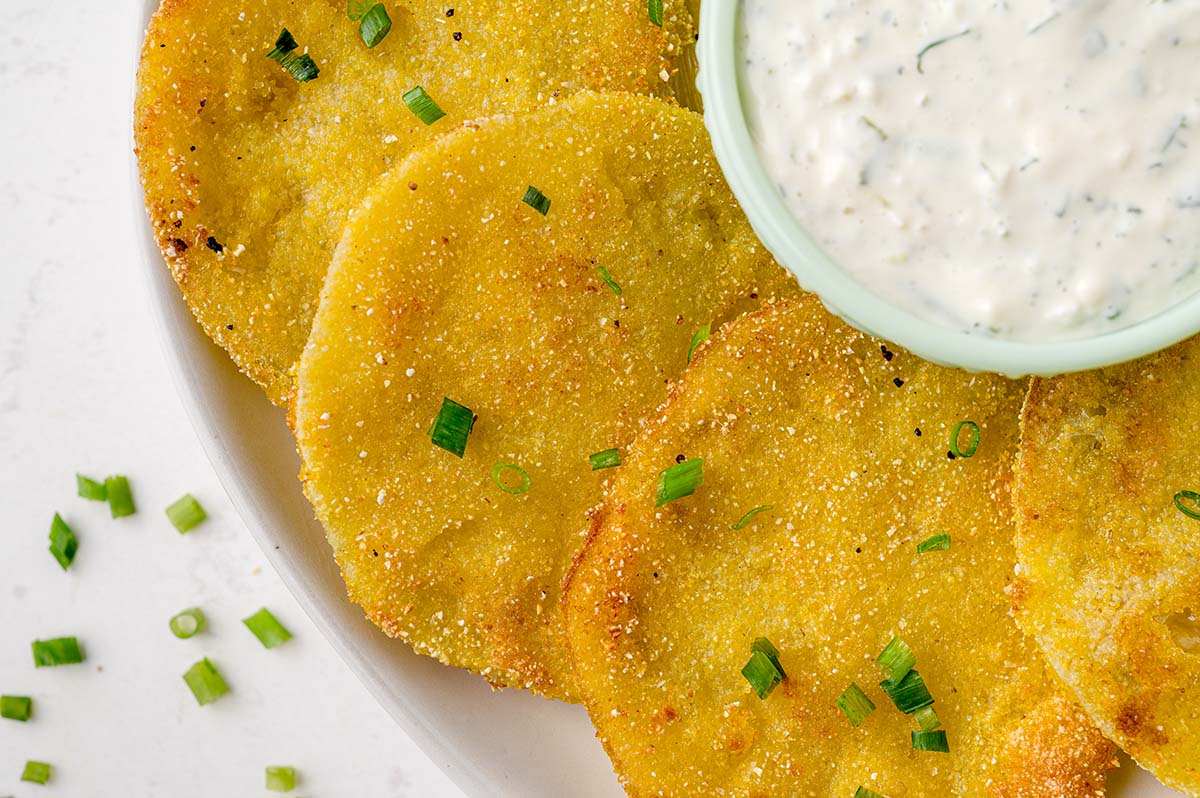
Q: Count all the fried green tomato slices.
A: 4